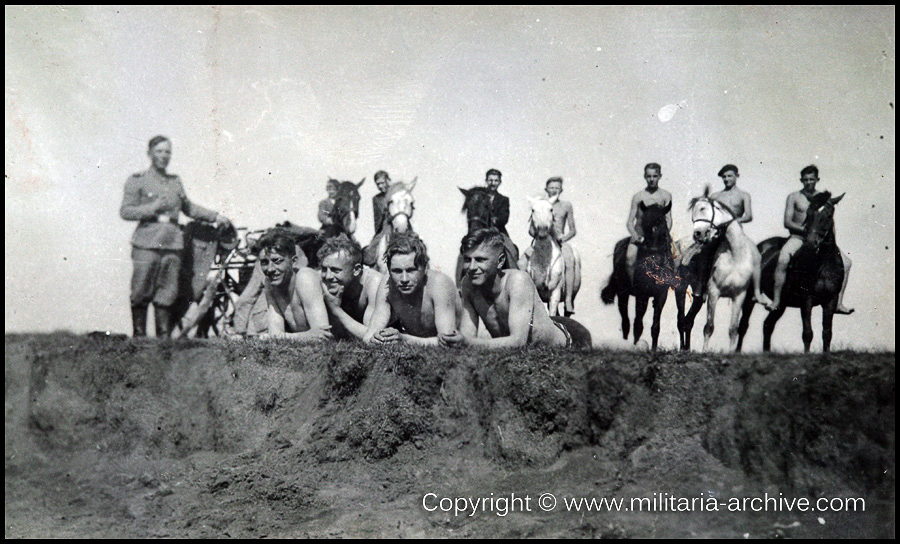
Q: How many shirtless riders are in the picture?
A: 4